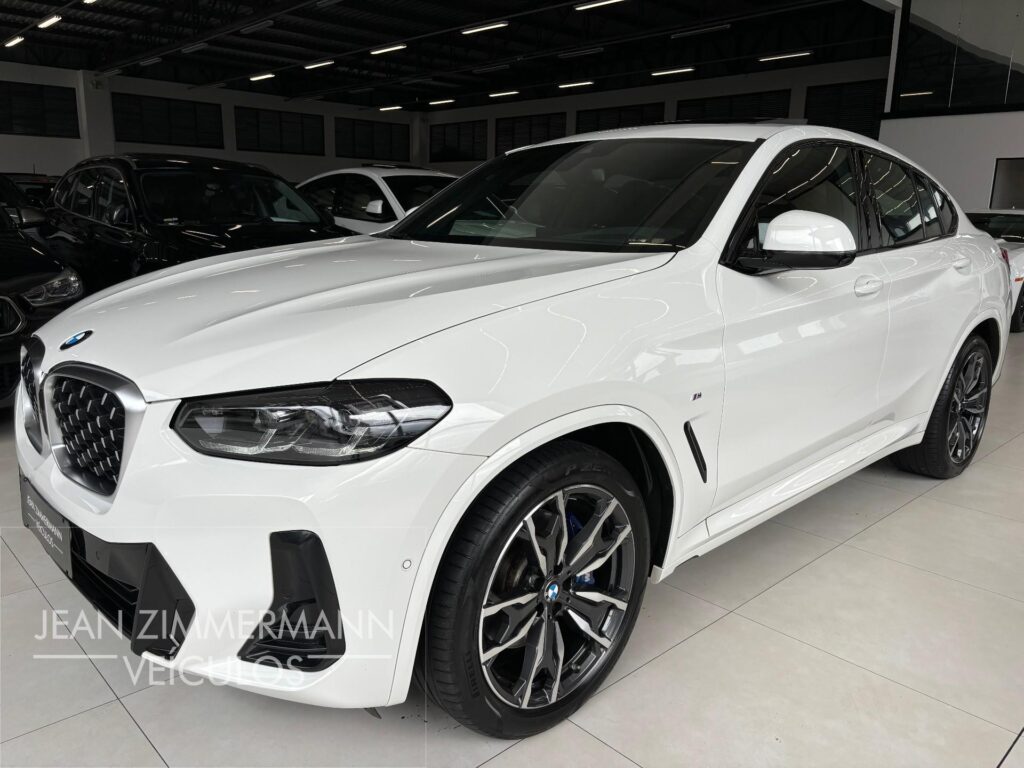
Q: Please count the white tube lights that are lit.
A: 14